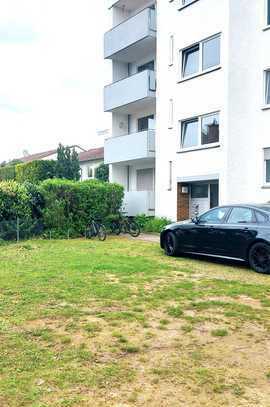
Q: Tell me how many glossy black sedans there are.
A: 1